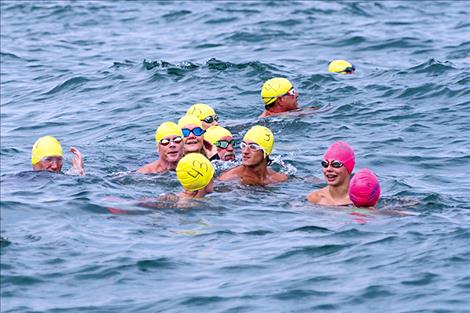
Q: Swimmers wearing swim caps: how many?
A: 11